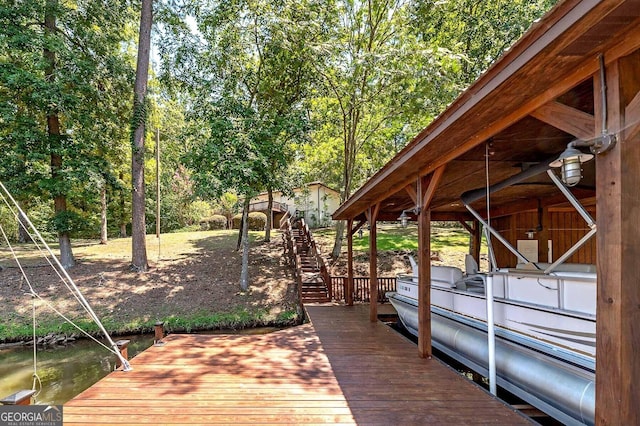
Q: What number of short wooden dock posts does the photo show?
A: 3